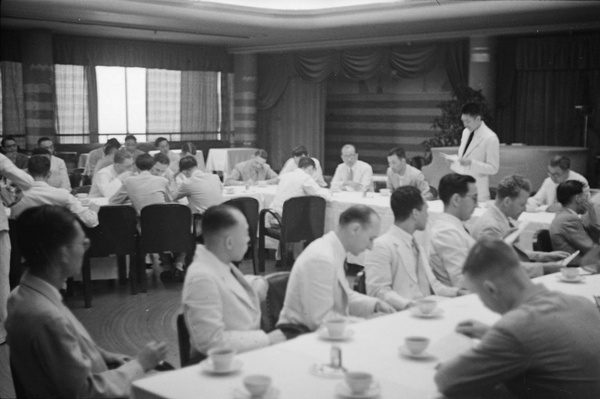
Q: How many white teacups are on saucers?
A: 7